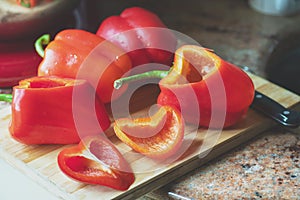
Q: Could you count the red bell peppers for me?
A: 4